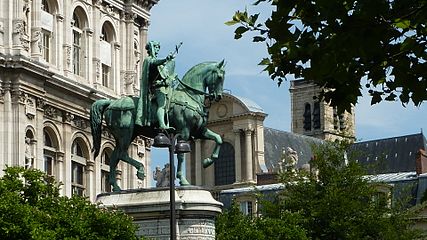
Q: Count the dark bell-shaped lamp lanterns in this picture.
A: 2